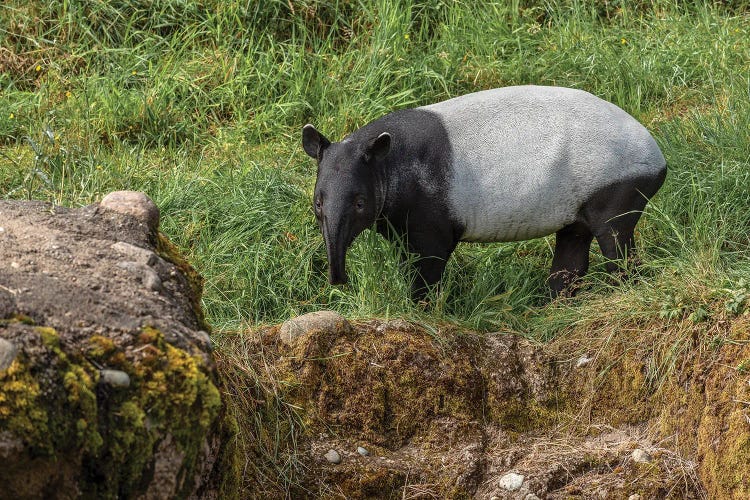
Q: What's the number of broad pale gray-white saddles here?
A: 1